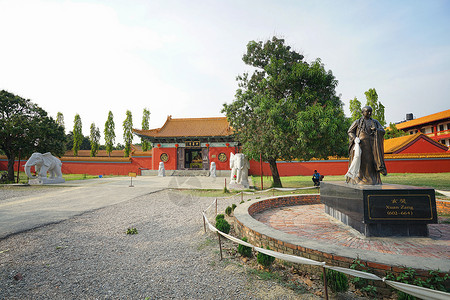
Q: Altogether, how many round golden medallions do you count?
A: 2